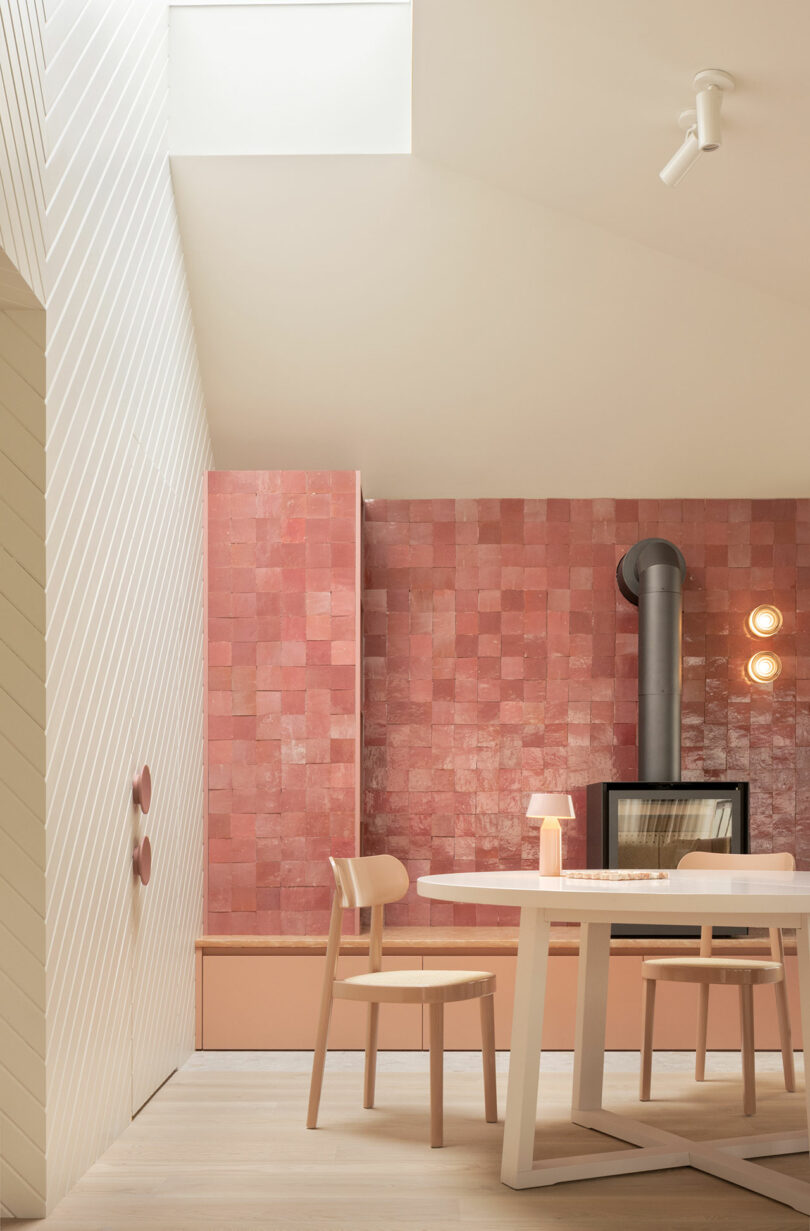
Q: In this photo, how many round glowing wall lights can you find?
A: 2